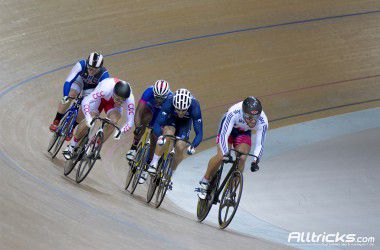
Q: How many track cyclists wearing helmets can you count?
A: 5